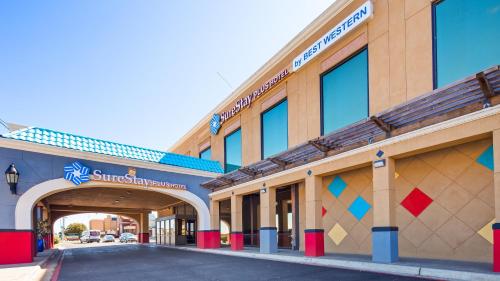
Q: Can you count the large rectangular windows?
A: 5